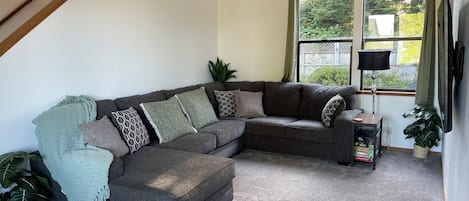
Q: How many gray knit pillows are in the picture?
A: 2